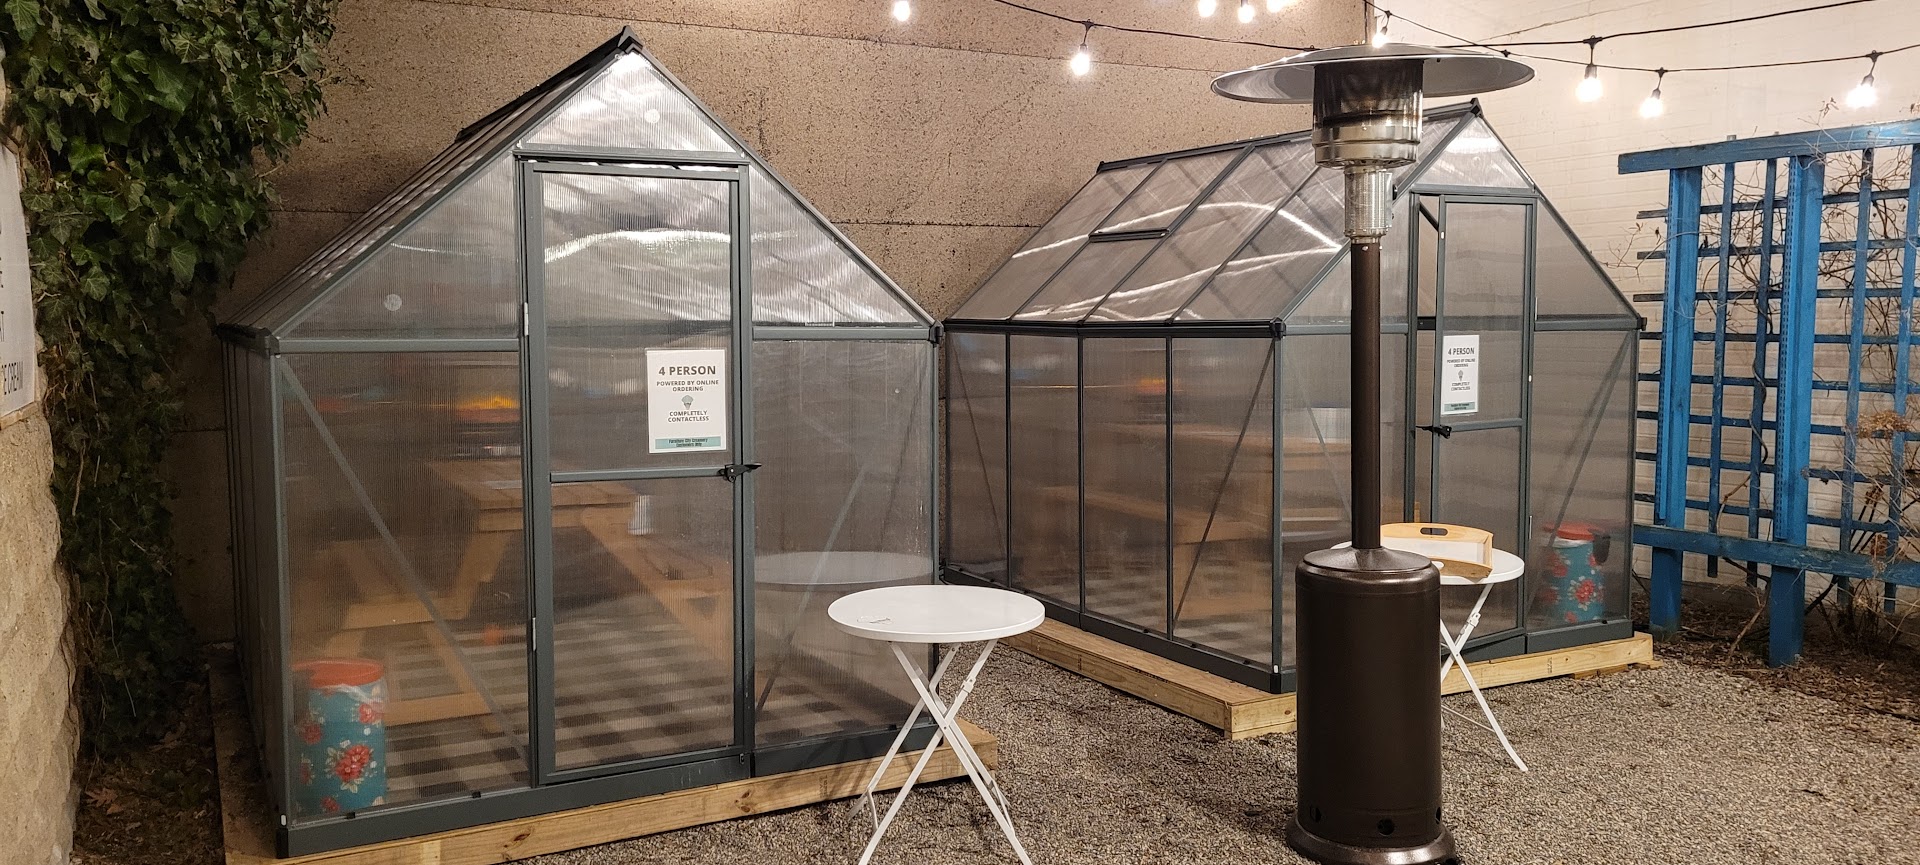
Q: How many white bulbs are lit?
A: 9